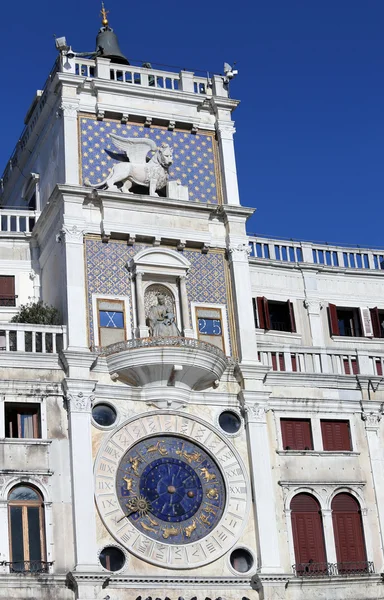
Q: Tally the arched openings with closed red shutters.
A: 2